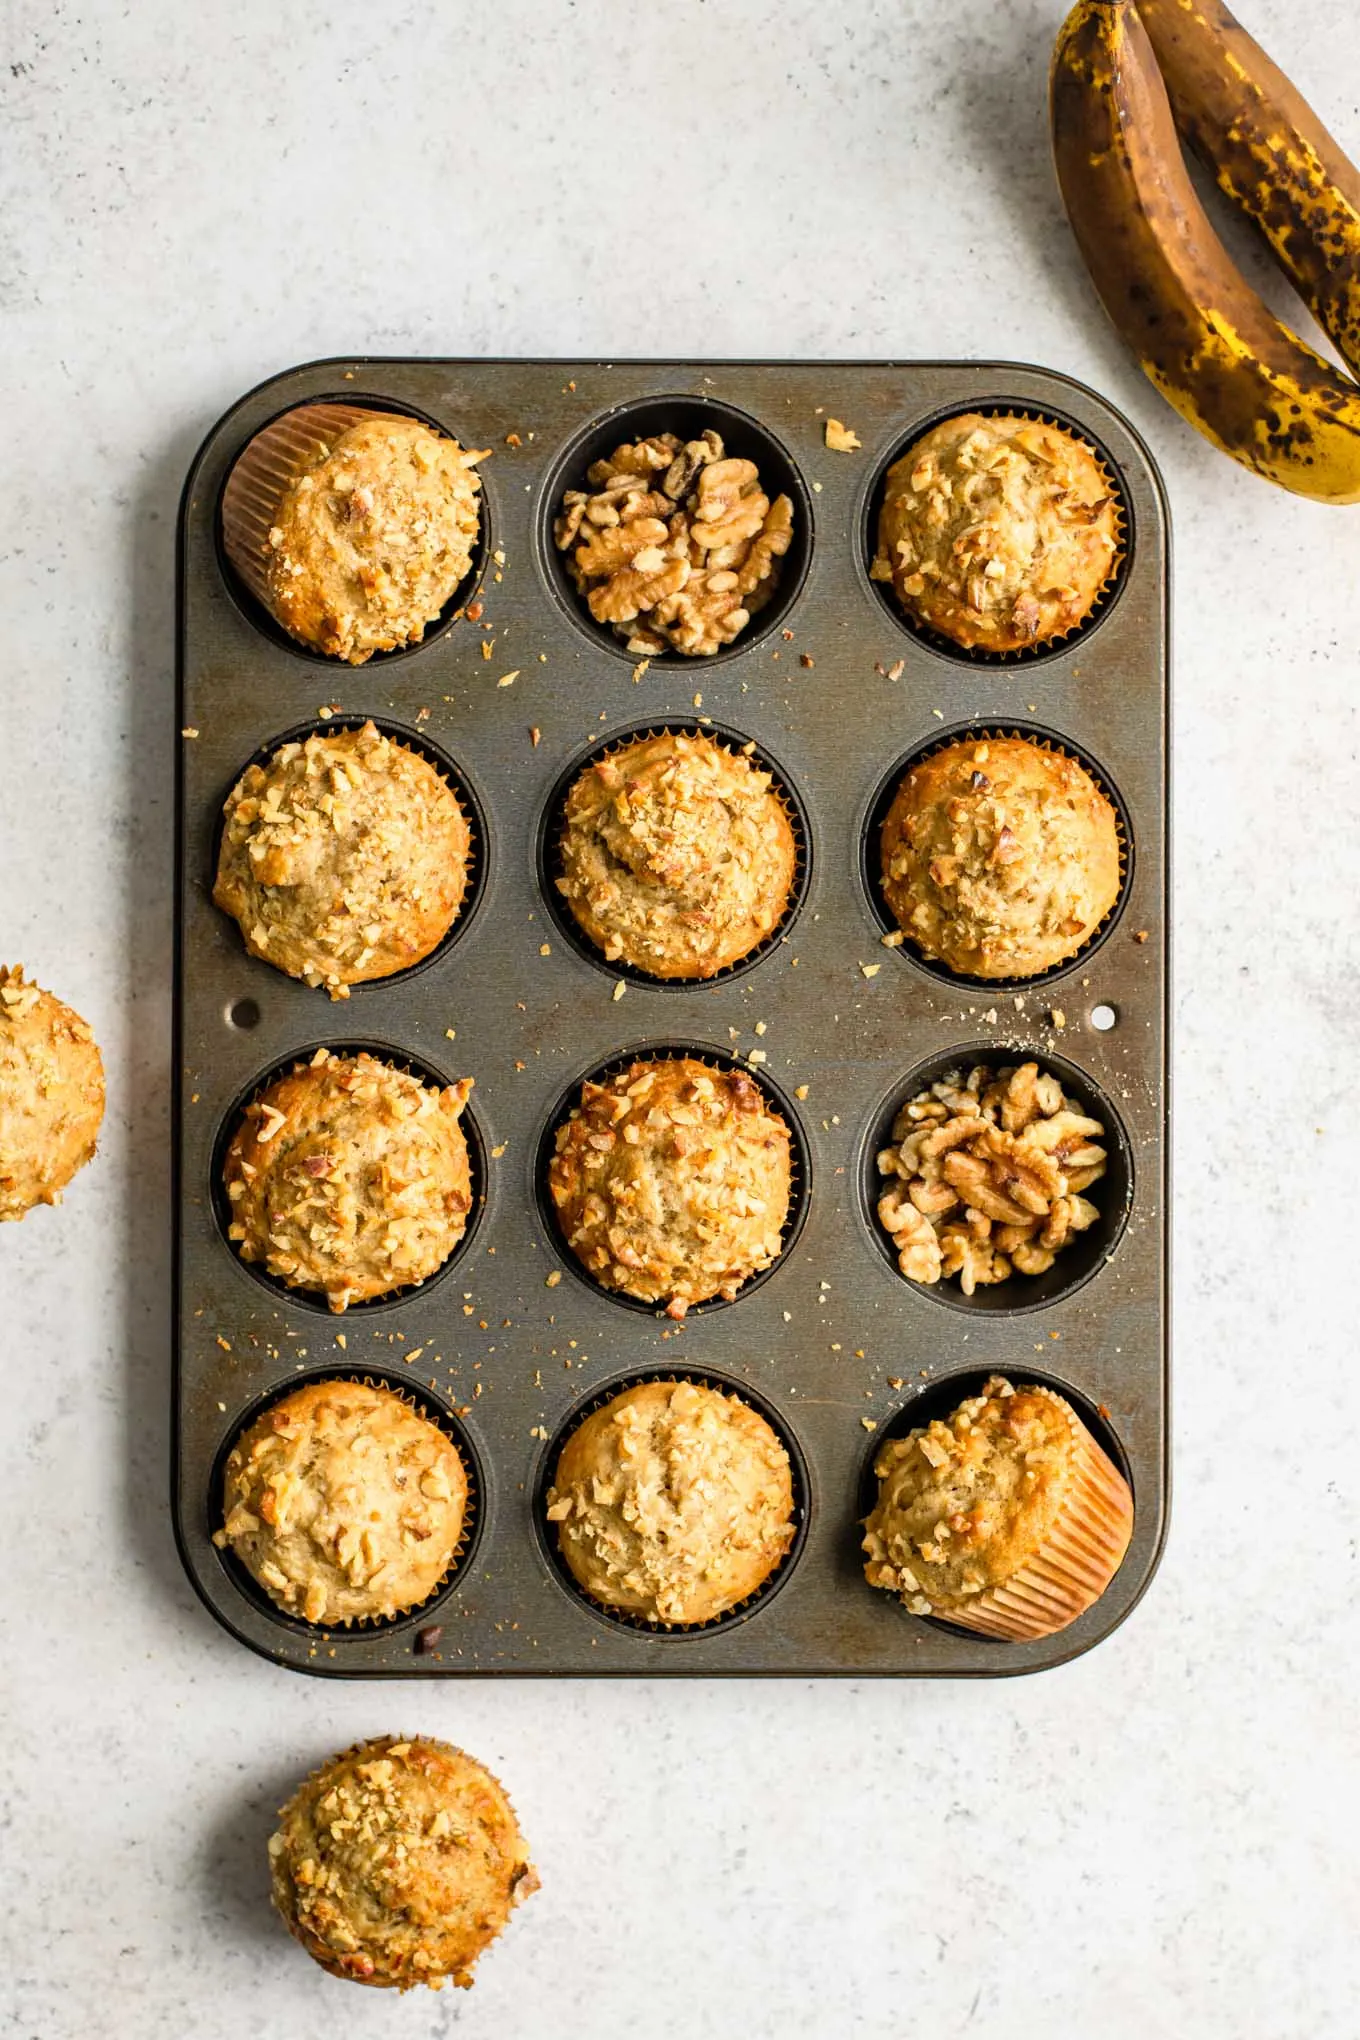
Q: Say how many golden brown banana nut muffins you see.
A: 12